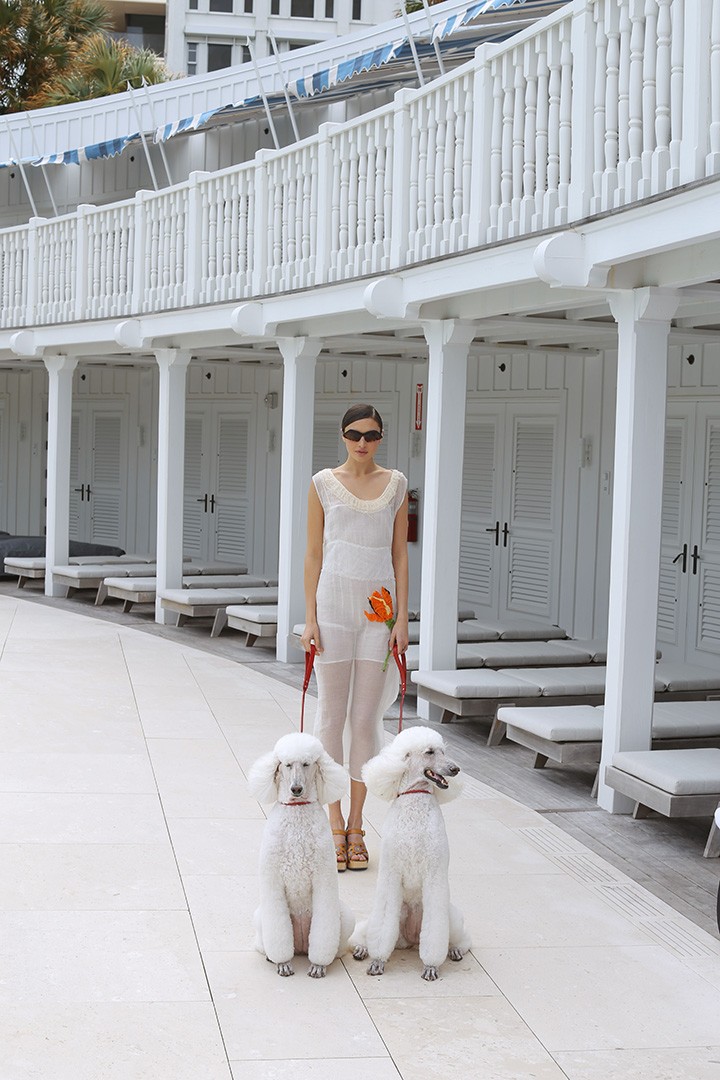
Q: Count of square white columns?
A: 5